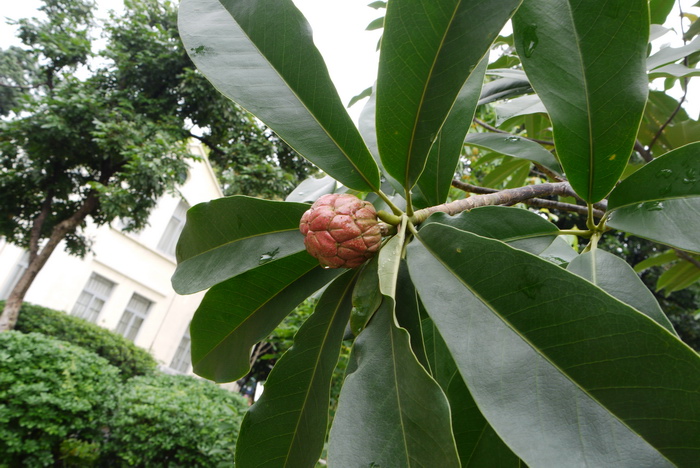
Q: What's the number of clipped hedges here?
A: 3